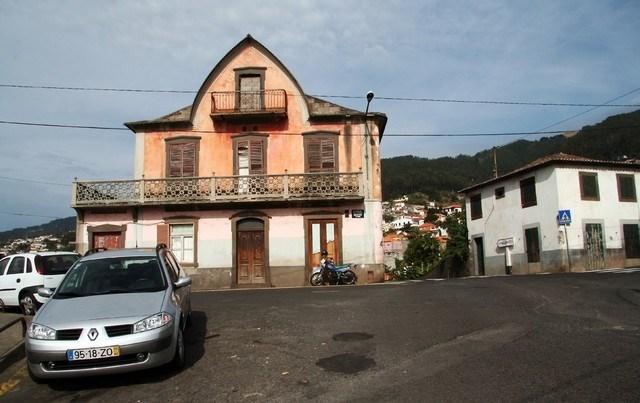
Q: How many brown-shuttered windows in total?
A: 3